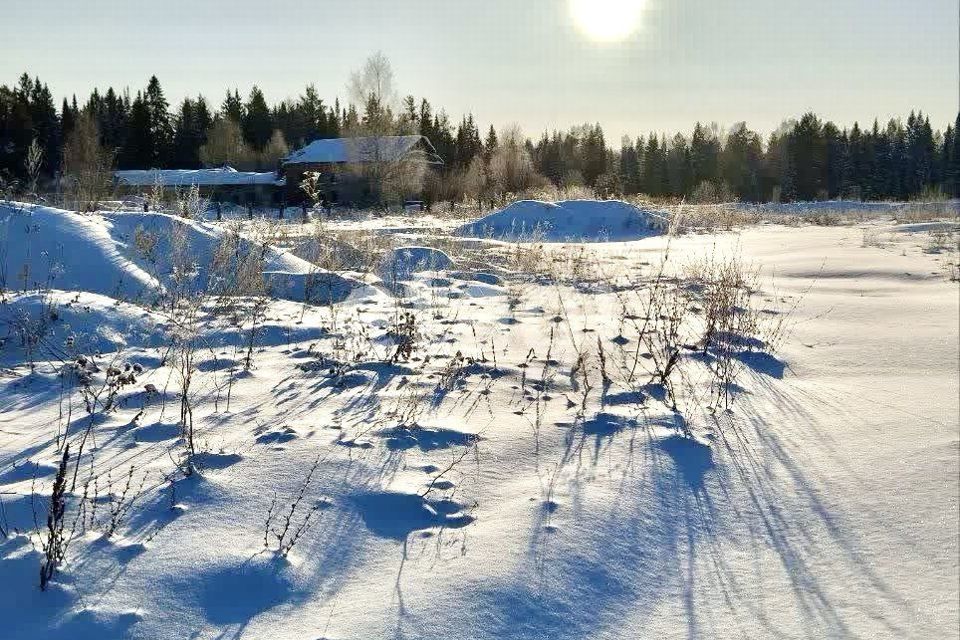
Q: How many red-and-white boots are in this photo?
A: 0